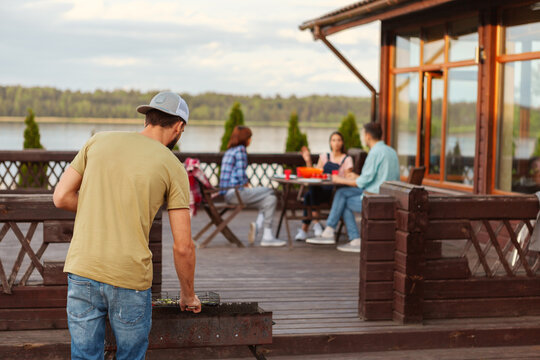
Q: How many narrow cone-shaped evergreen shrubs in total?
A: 4